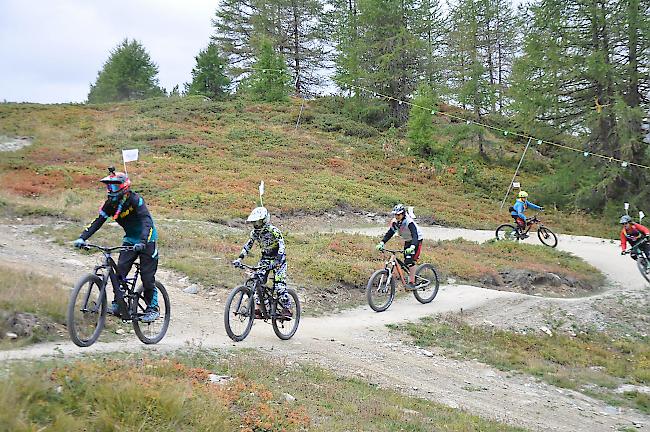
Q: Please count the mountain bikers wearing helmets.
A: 5